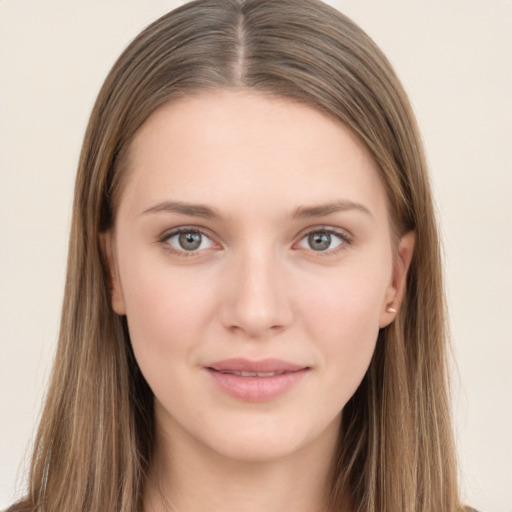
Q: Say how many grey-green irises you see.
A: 2